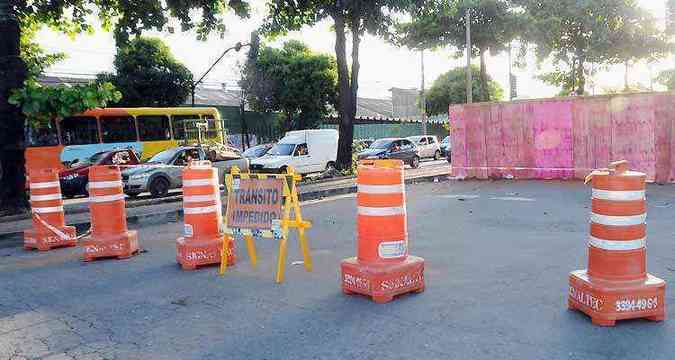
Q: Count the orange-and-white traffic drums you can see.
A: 5